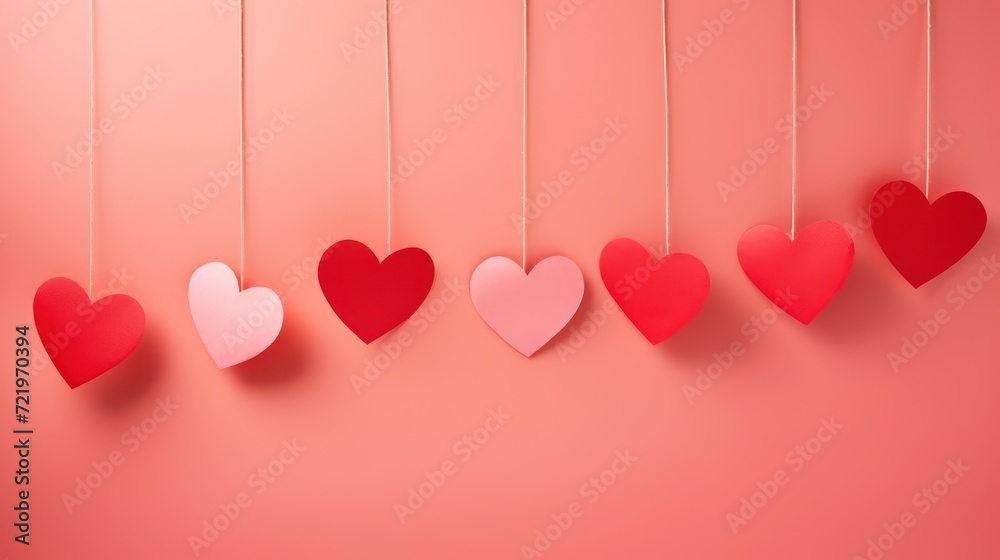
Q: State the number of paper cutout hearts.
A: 7